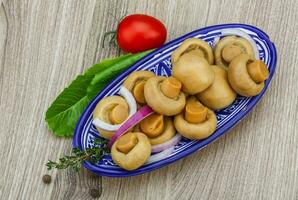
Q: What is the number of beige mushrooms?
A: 11